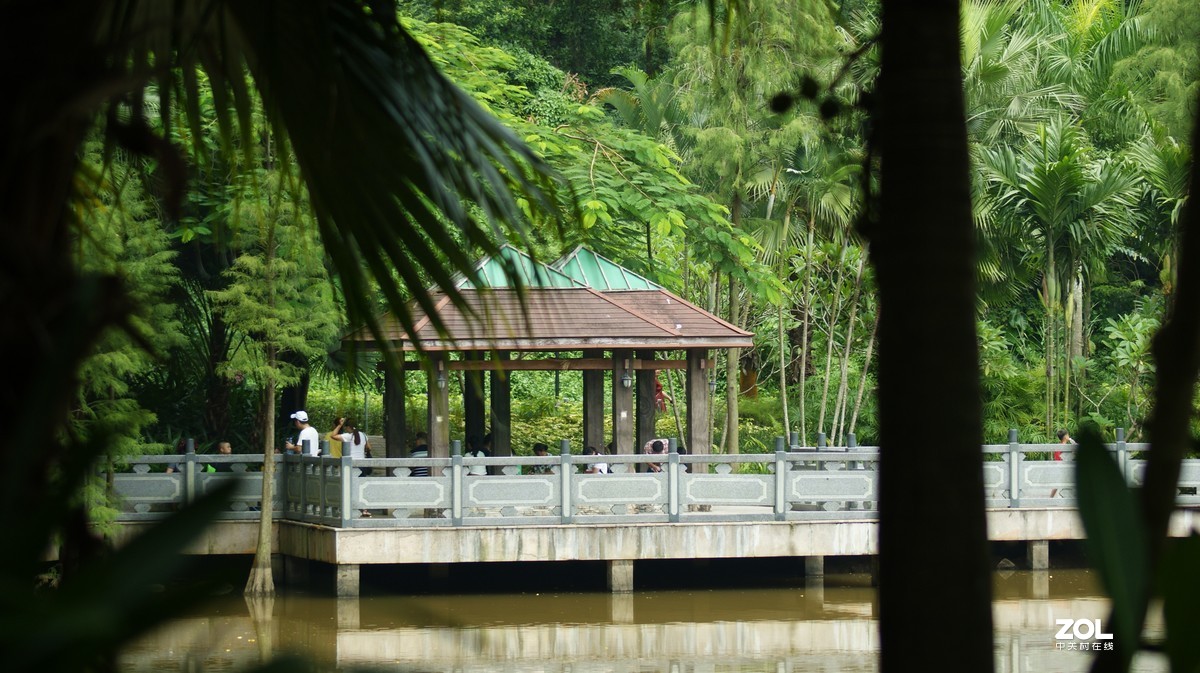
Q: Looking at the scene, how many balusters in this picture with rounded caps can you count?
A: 13